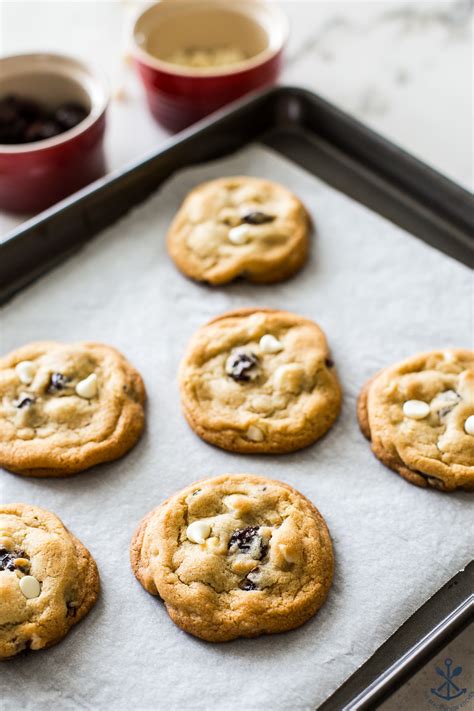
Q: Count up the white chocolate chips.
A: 8